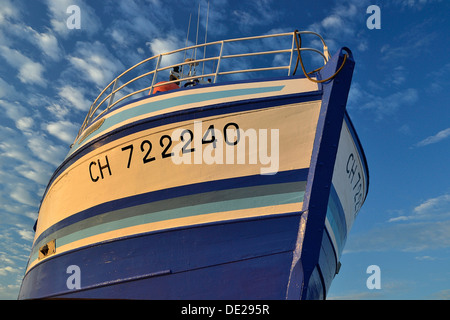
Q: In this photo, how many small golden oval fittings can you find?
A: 1